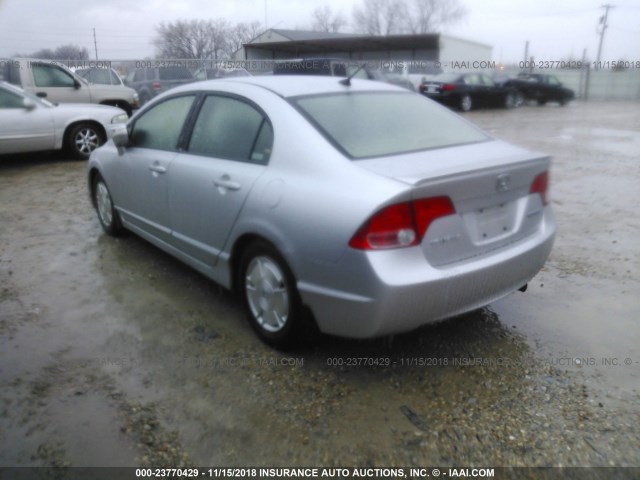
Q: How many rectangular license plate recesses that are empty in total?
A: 1